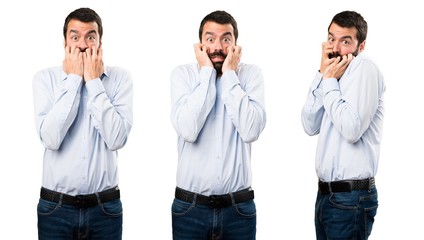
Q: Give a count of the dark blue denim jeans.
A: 3